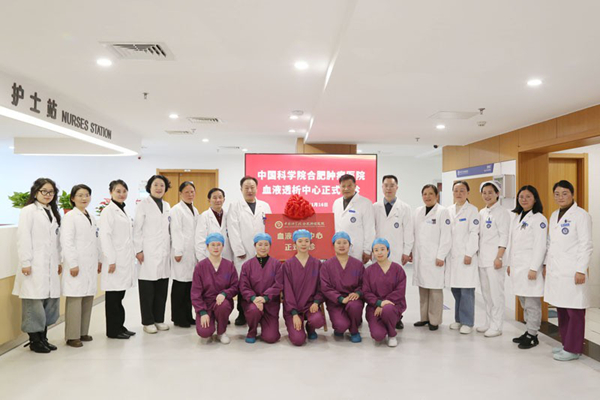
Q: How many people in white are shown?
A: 14